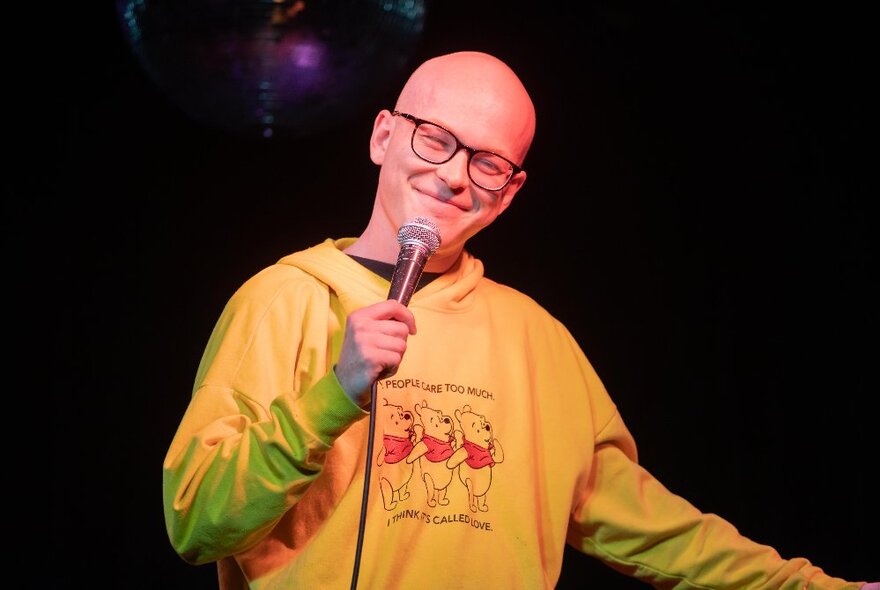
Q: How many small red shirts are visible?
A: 3